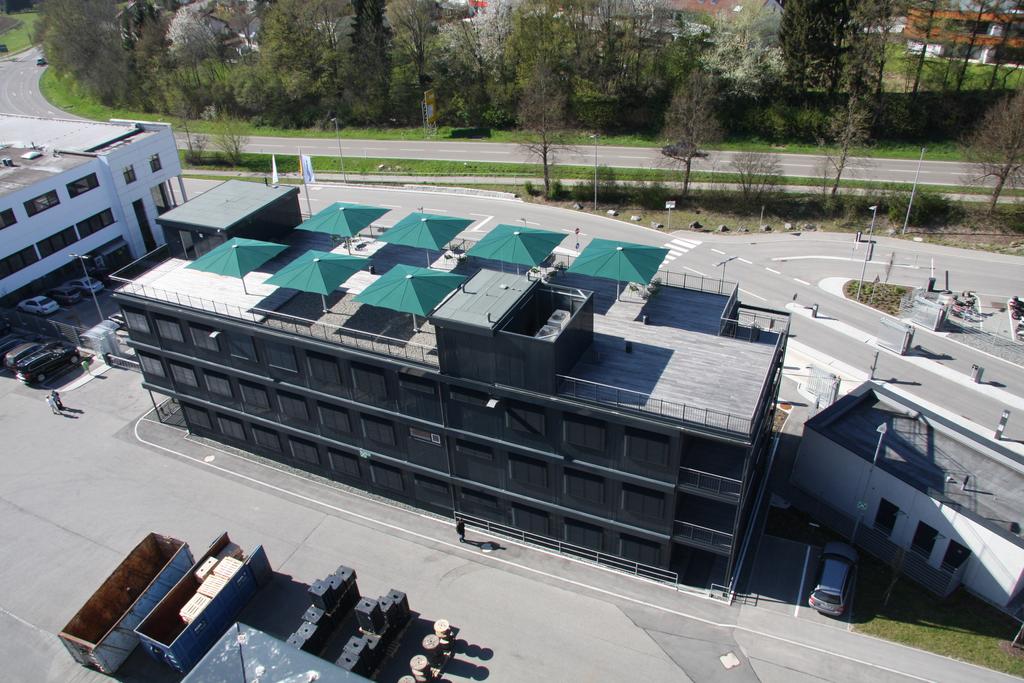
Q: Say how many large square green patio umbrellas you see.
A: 7